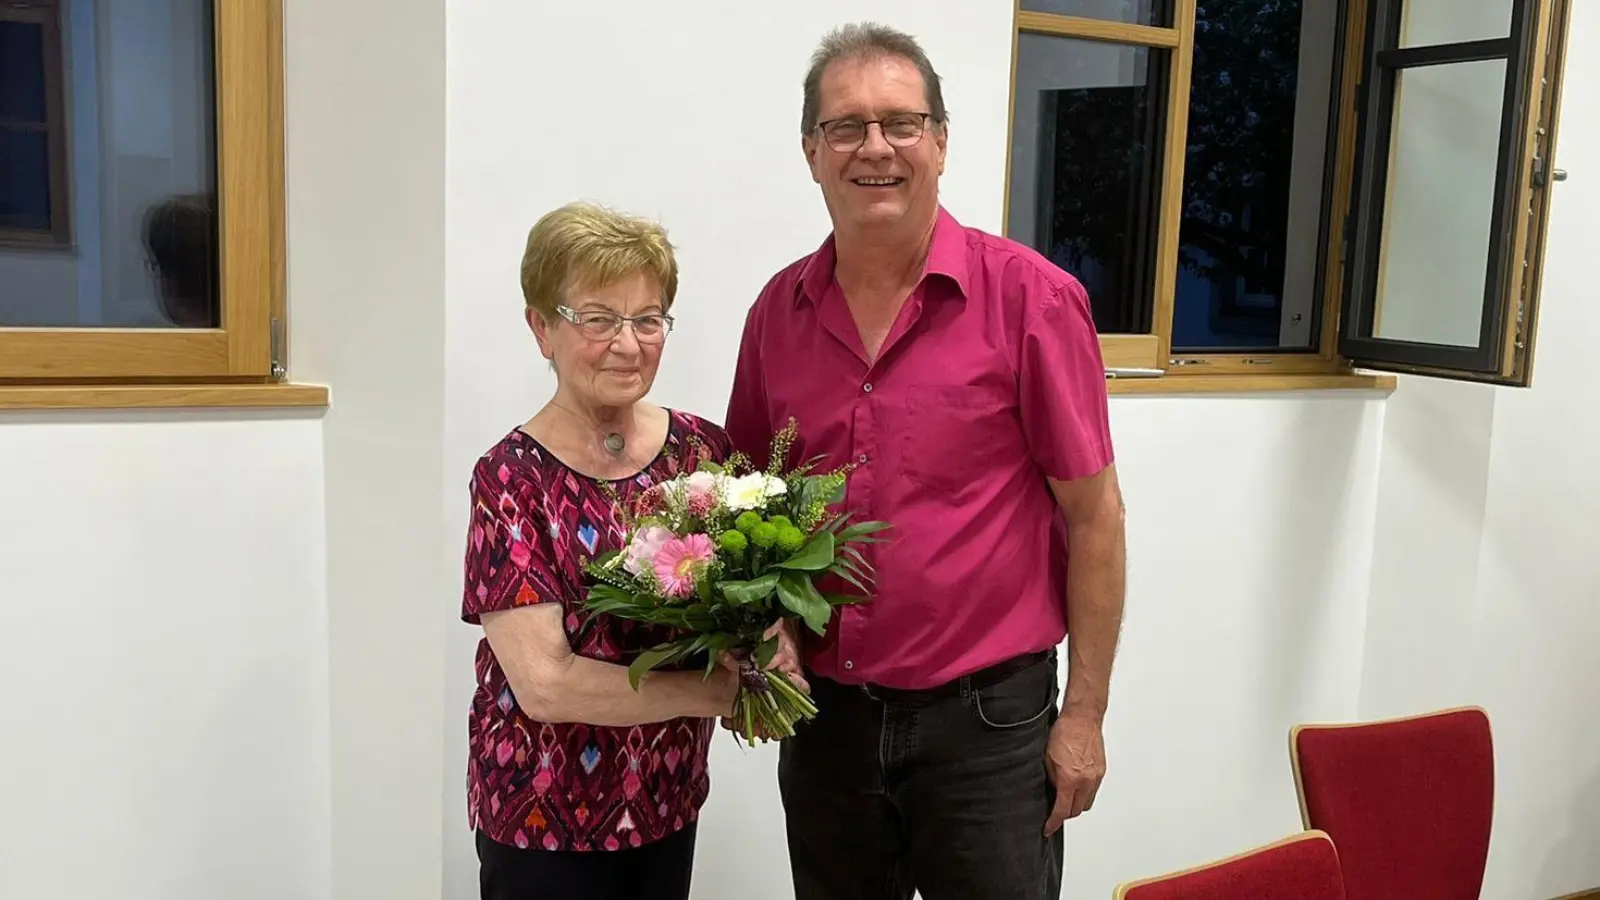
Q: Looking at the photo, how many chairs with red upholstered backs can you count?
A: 2